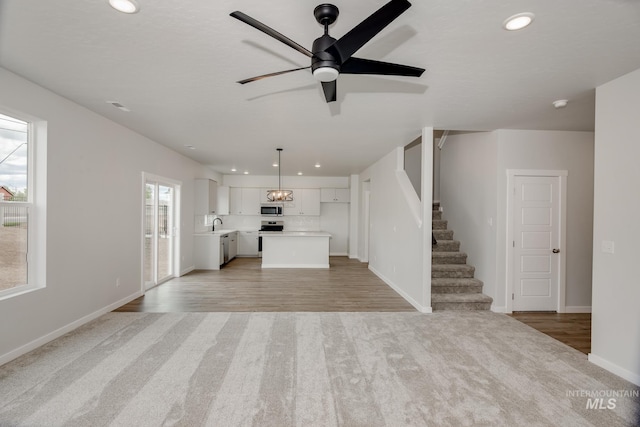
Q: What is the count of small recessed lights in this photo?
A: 7